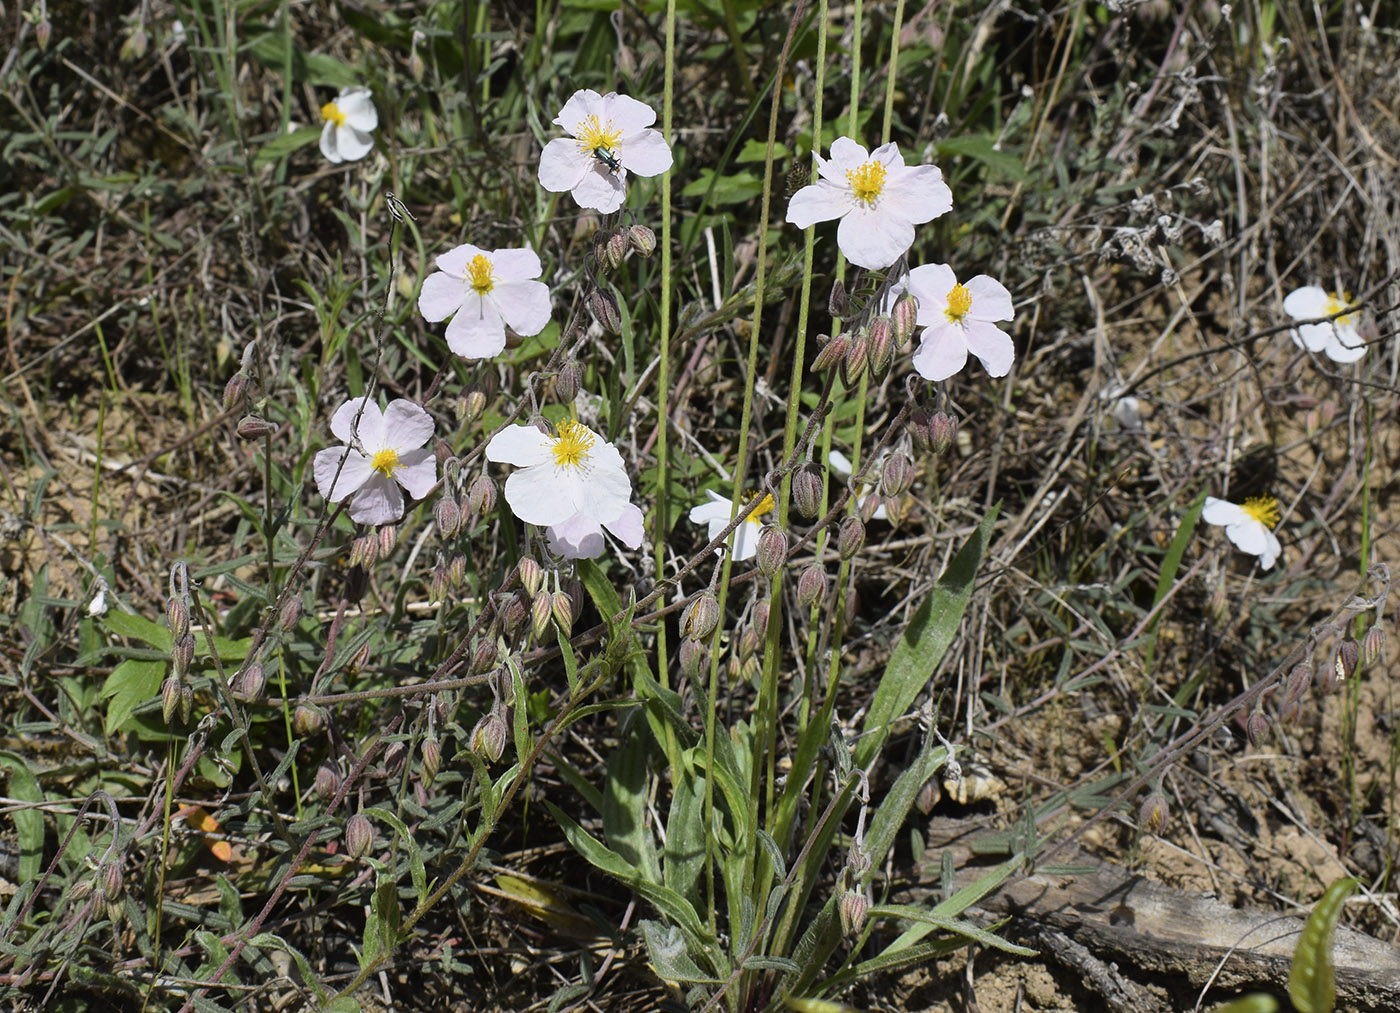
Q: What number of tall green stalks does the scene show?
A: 5